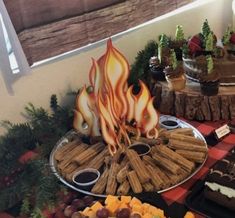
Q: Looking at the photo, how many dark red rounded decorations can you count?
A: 2